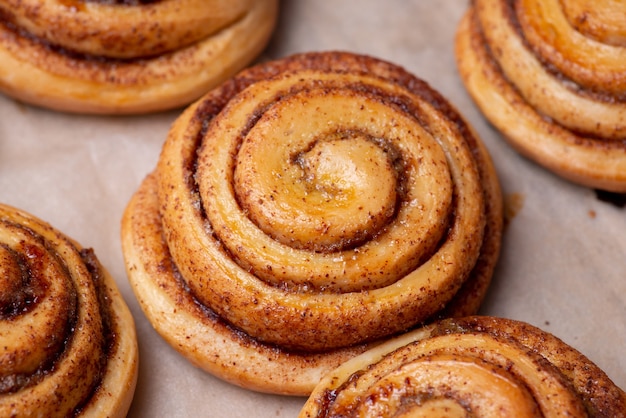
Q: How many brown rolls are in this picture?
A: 5